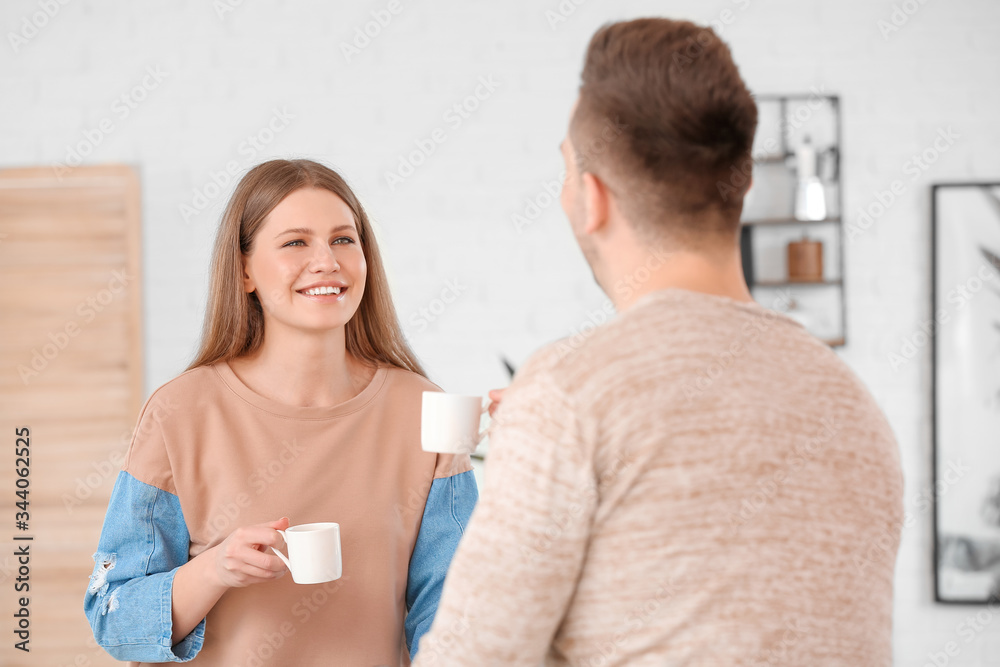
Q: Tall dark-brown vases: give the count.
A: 0